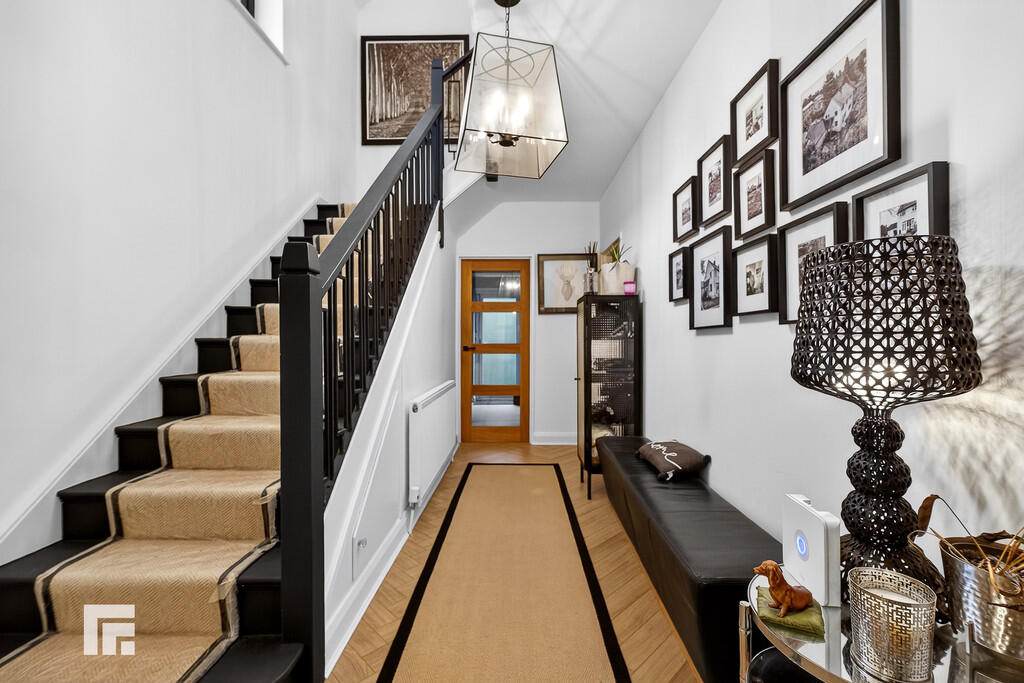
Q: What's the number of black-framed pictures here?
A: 11